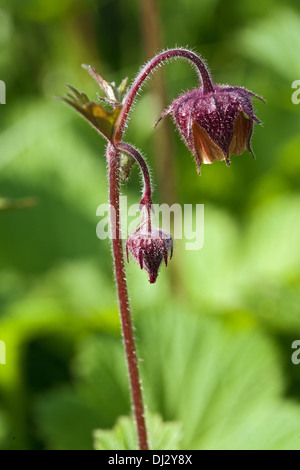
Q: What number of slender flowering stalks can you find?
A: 2